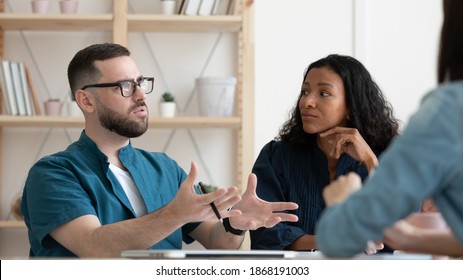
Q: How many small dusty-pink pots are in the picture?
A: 3